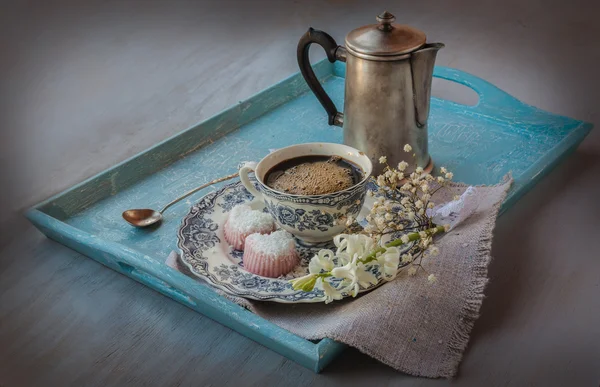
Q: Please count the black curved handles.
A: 1